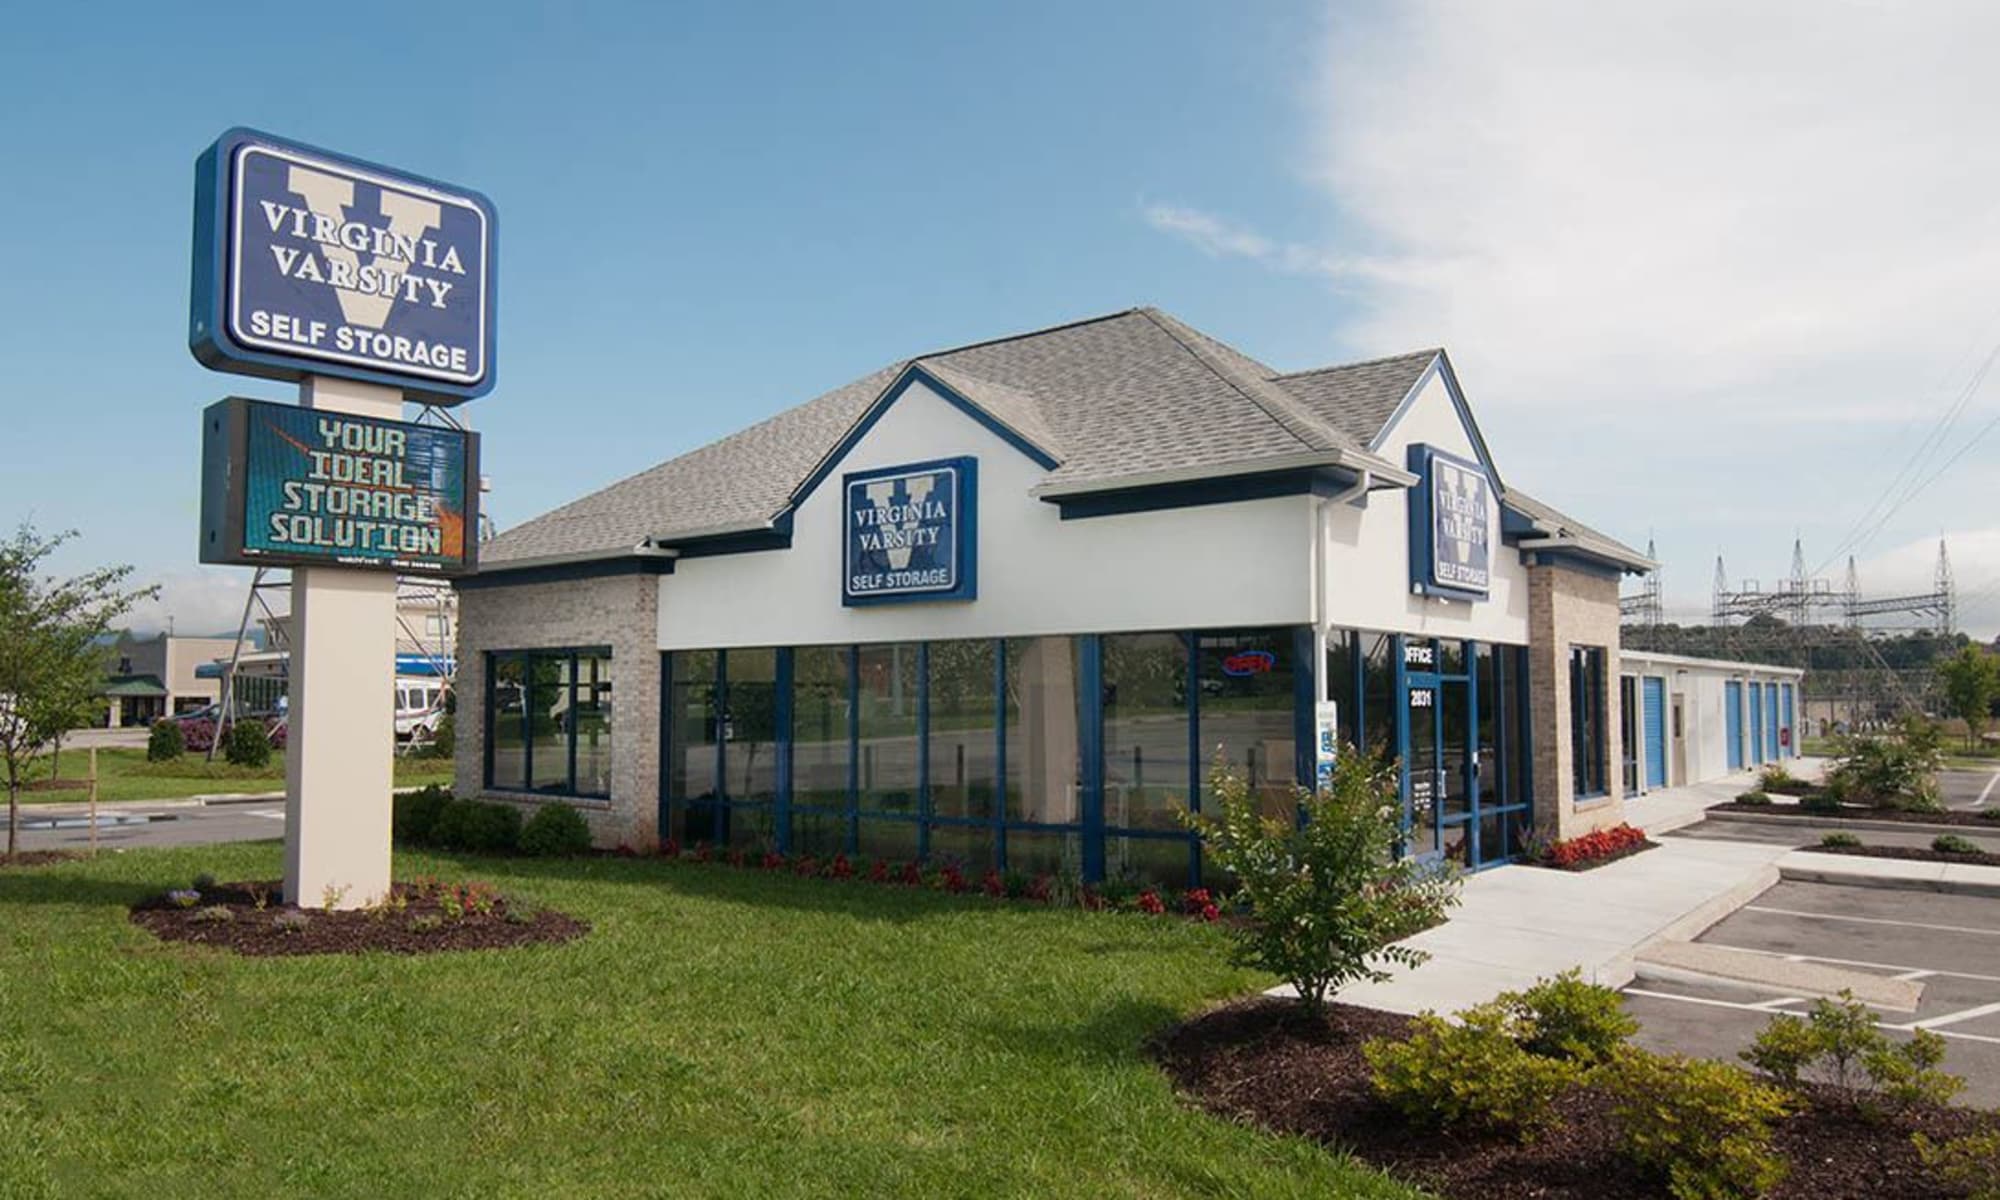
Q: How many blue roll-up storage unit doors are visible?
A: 5